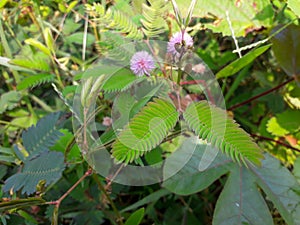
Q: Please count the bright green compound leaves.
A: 2